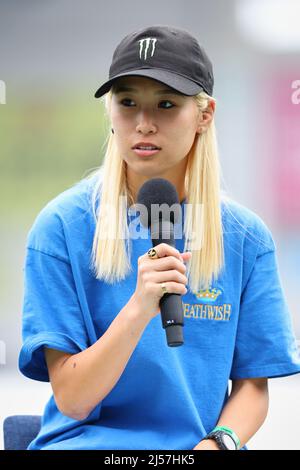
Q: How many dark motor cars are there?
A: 0